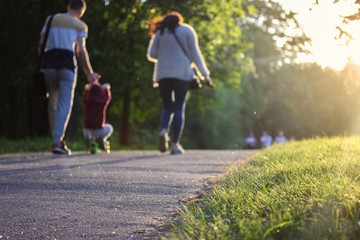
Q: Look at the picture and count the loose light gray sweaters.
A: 1